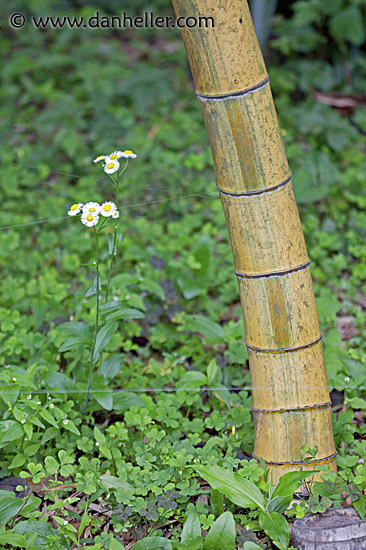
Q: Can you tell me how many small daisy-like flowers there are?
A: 9